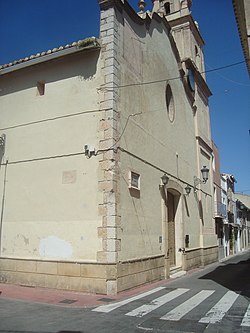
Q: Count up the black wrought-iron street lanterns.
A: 3